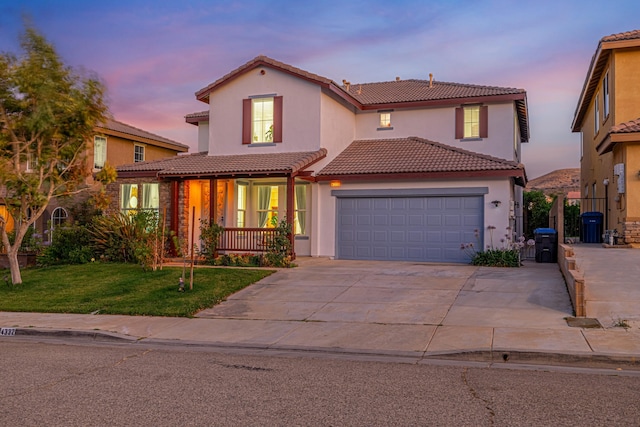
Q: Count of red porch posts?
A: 3